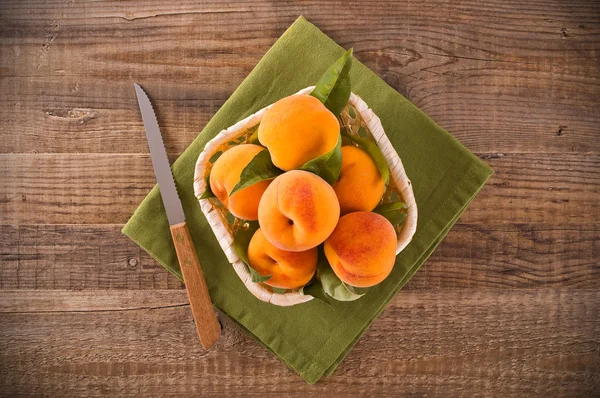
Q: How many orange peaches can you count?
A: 6